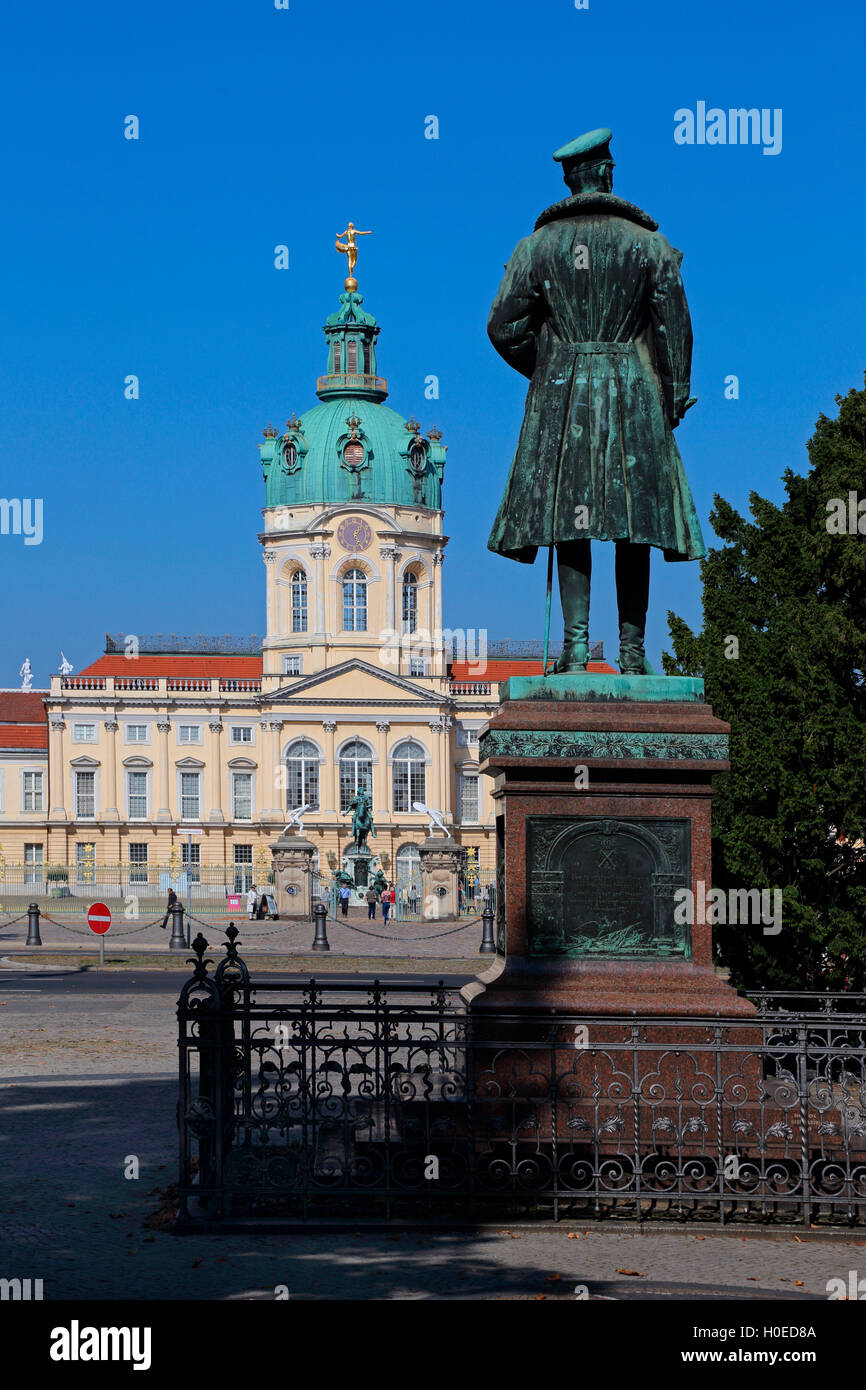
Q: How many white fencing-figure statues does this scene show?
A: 2